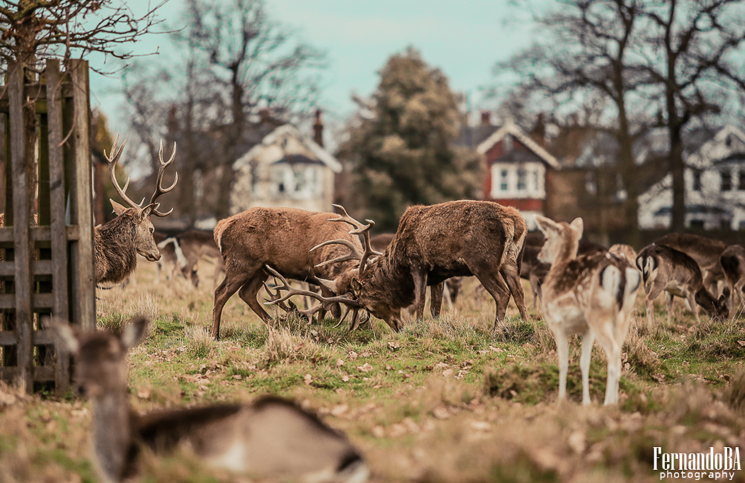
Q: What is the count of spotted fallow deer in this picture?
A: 1